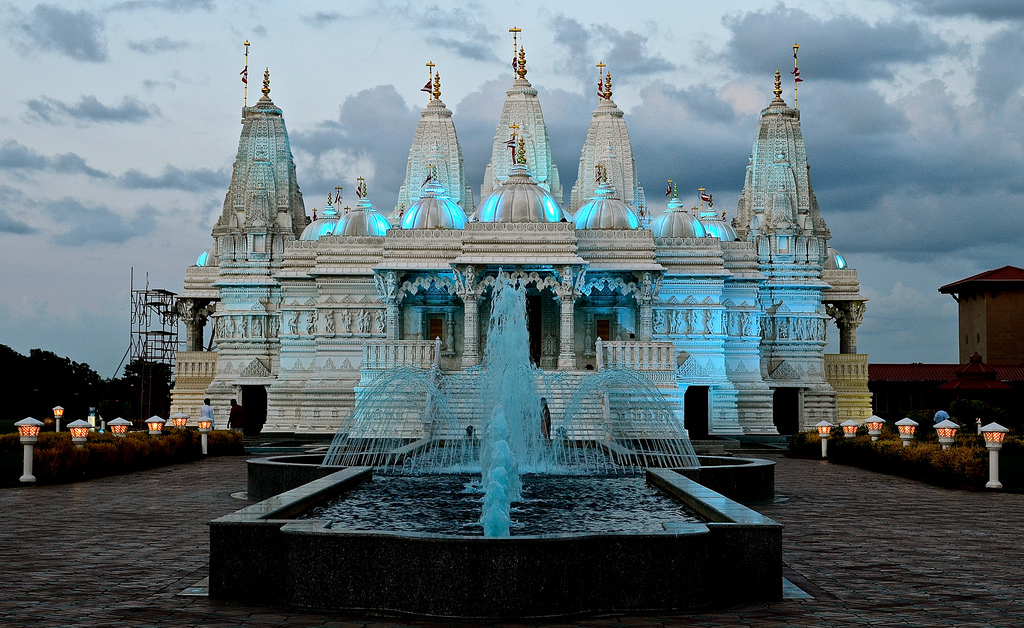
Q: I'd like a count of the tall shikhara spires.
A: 5